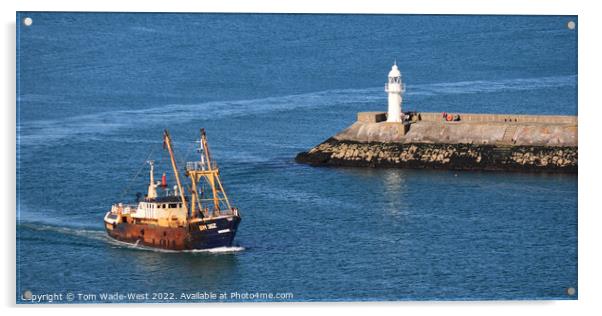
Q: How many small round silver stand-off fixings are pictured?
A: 4